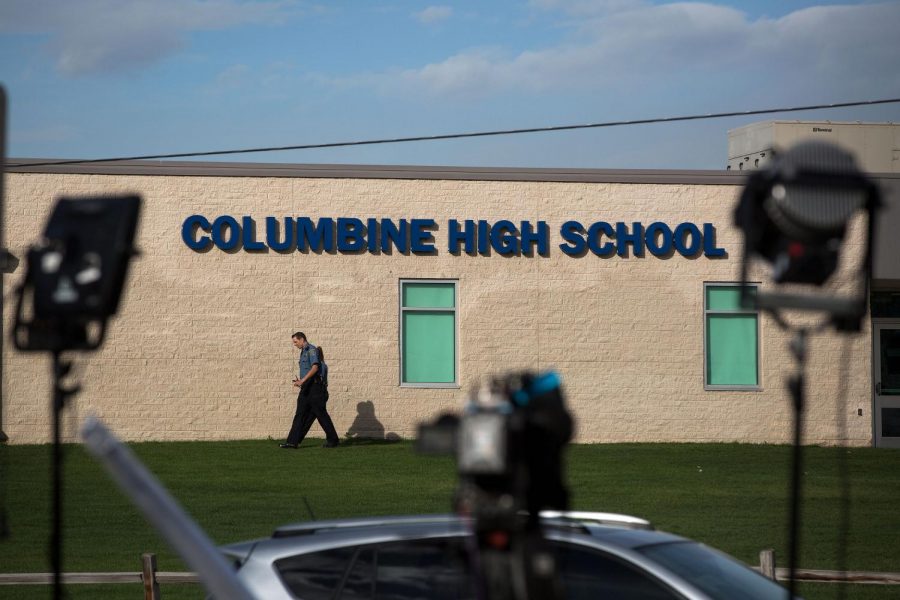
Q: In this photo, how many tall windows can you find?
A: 2